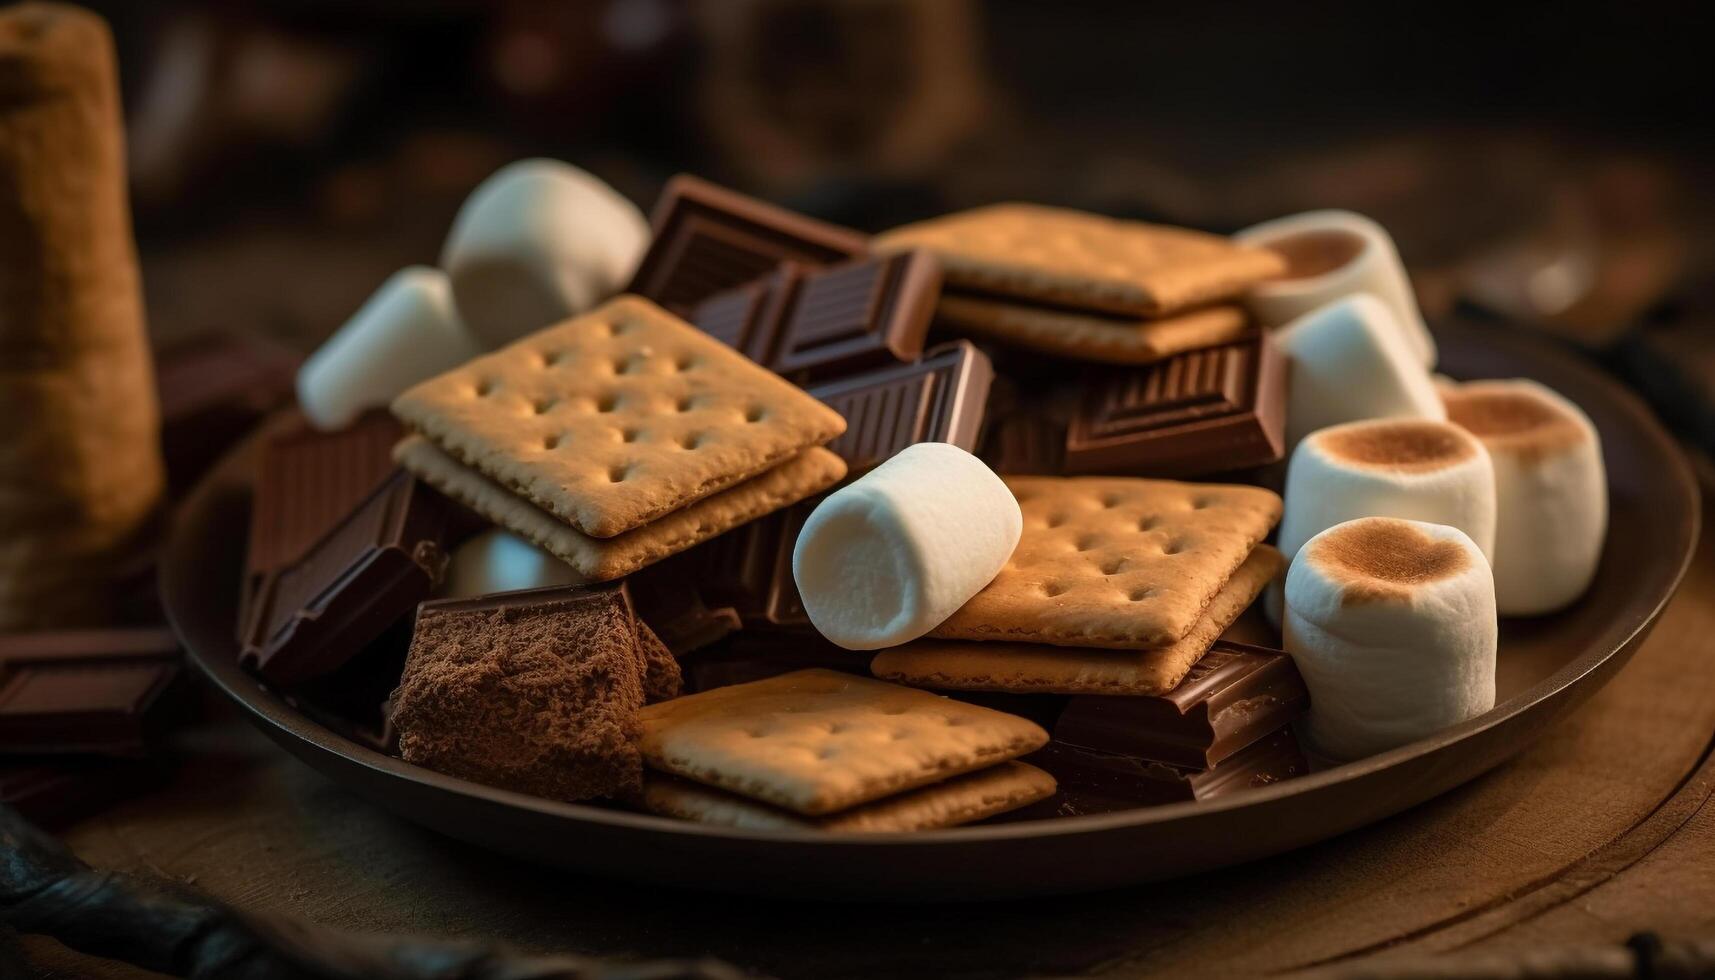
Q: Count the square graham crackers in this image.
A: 8